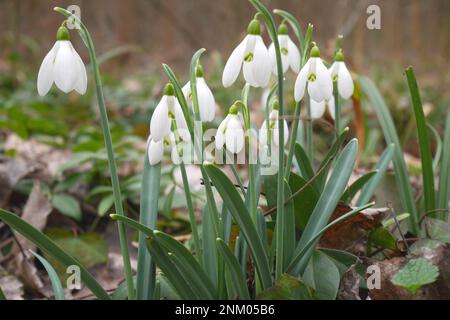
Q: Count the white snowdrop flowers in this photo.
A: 11